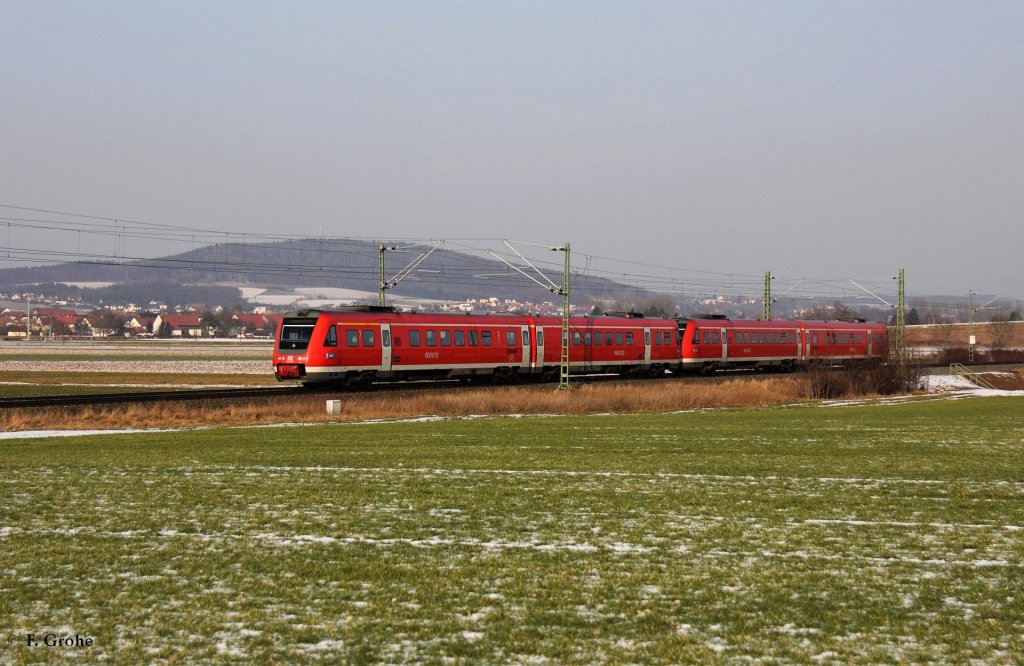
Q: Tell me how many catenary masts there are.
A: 5